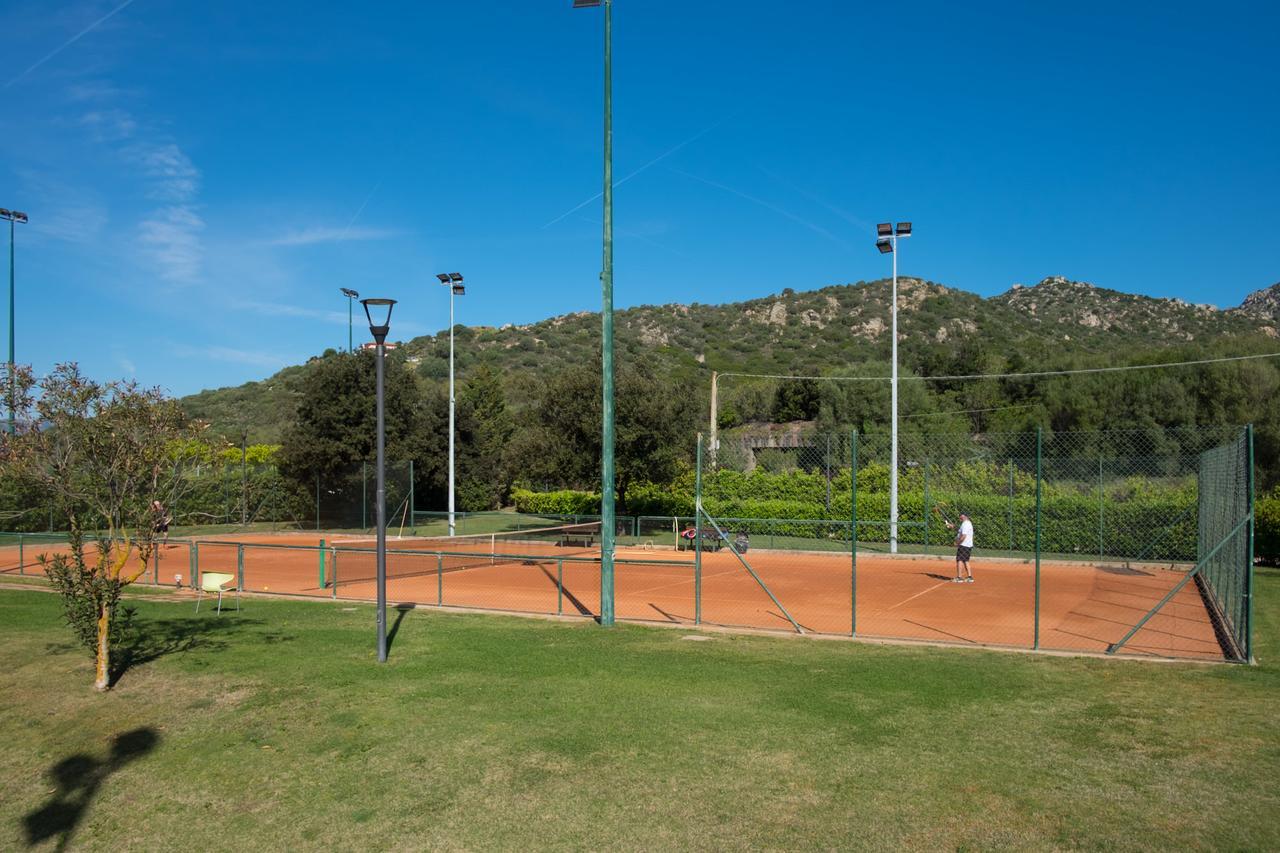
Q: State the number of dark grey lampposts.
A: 1